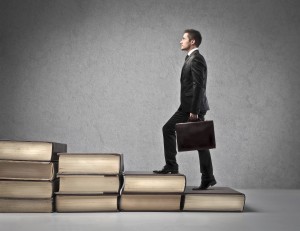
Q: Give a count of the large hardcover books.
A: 10